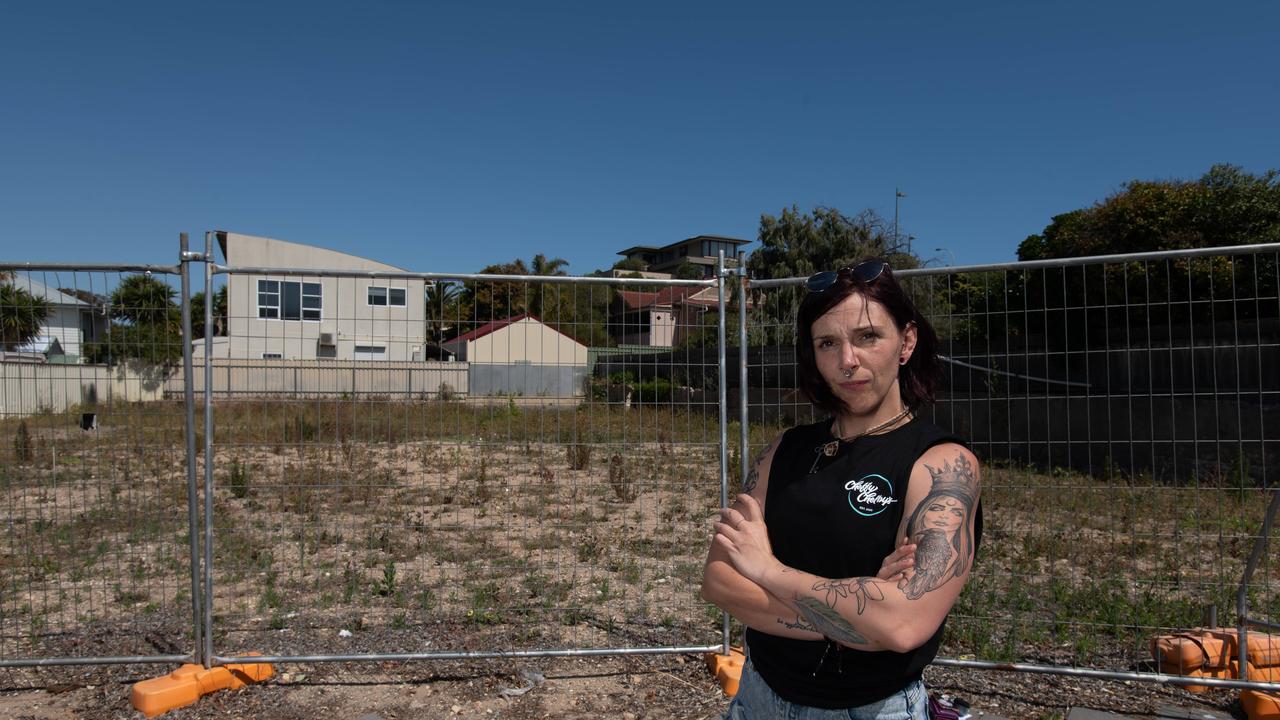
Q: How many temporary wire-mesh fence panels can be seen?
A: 3